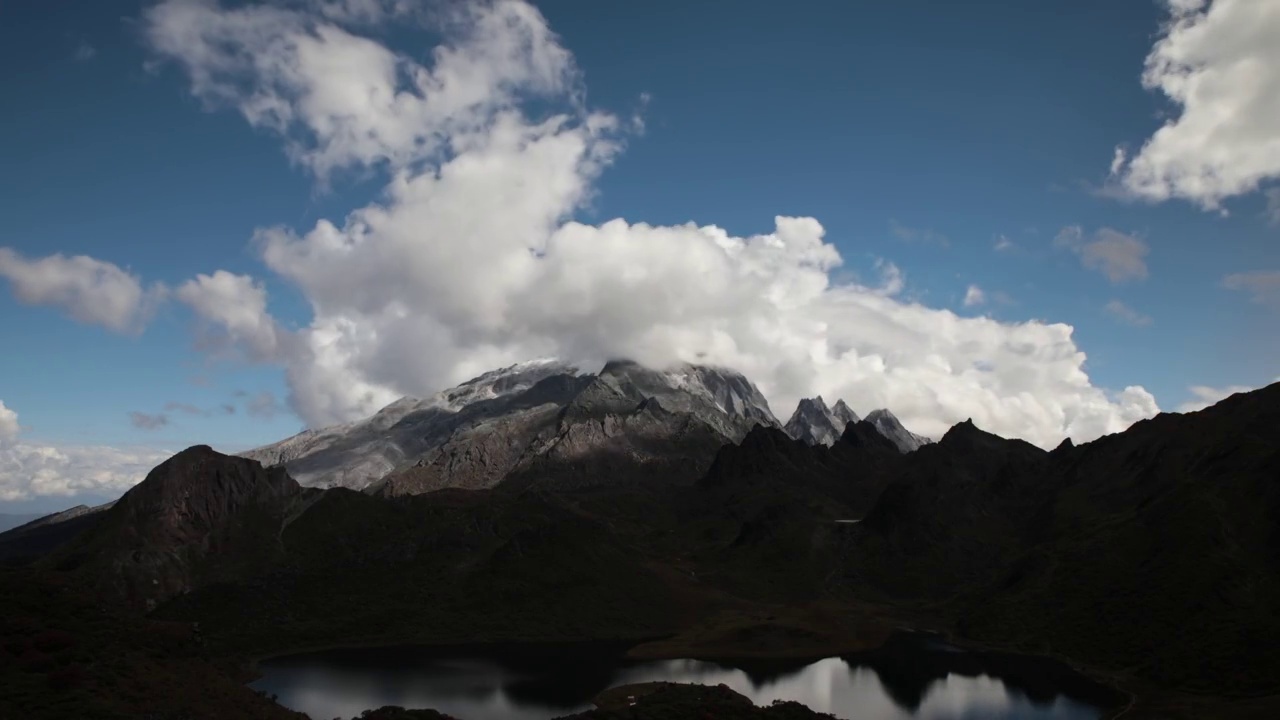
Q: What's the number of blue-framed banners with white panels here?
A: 0